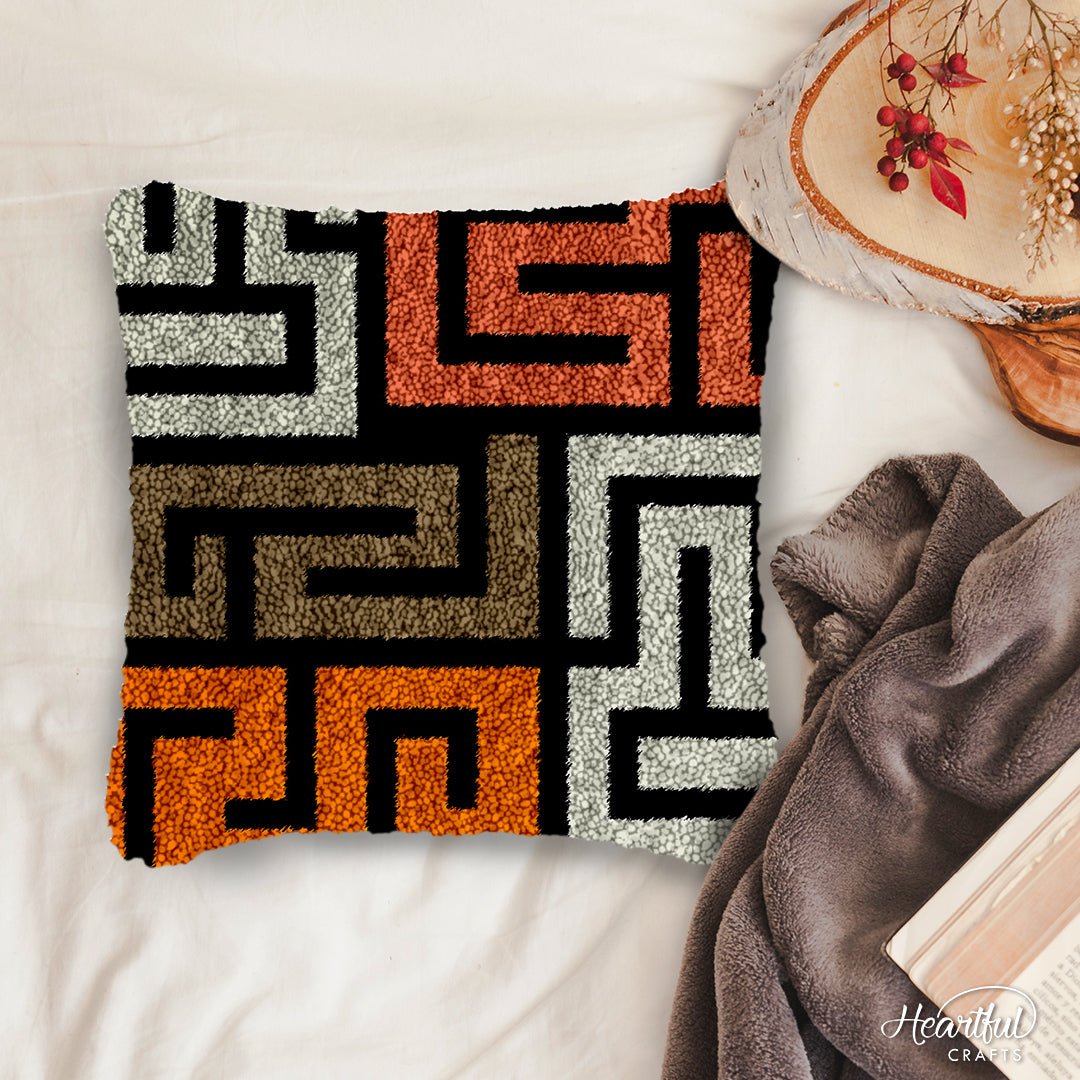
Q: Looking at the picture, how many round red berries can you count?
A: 11